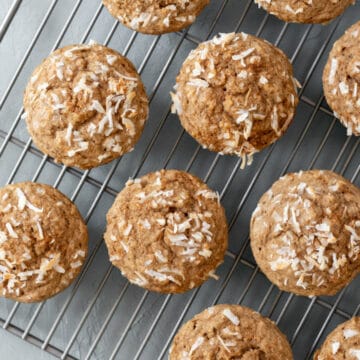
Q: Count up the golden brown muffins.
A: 10